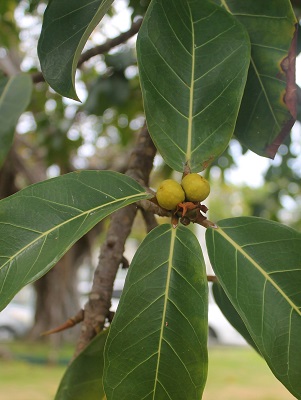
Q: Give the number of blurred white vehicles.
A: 2